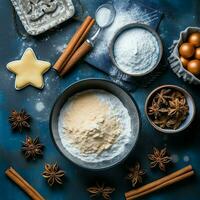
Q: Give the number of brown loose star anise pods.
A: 6